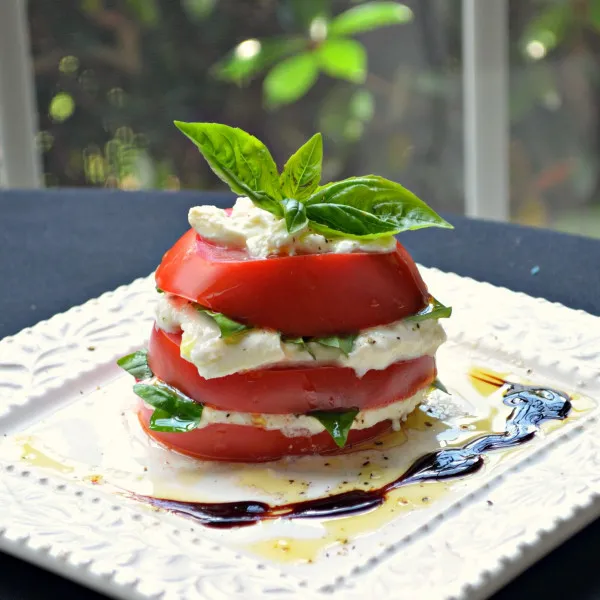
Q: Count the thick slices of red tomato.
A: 3